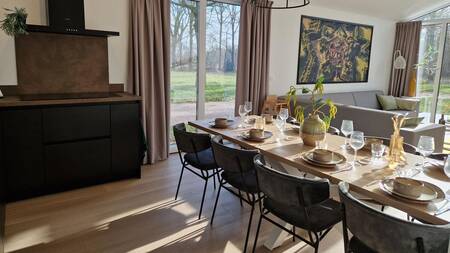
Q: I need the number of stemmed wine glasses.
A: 8